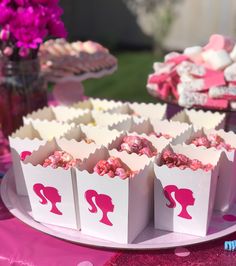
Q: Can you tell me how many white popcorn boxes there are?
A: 13